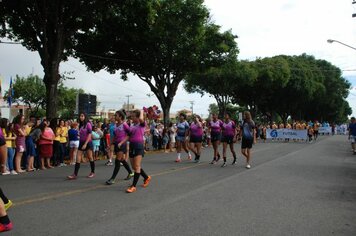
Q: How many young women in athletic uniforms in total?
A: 8